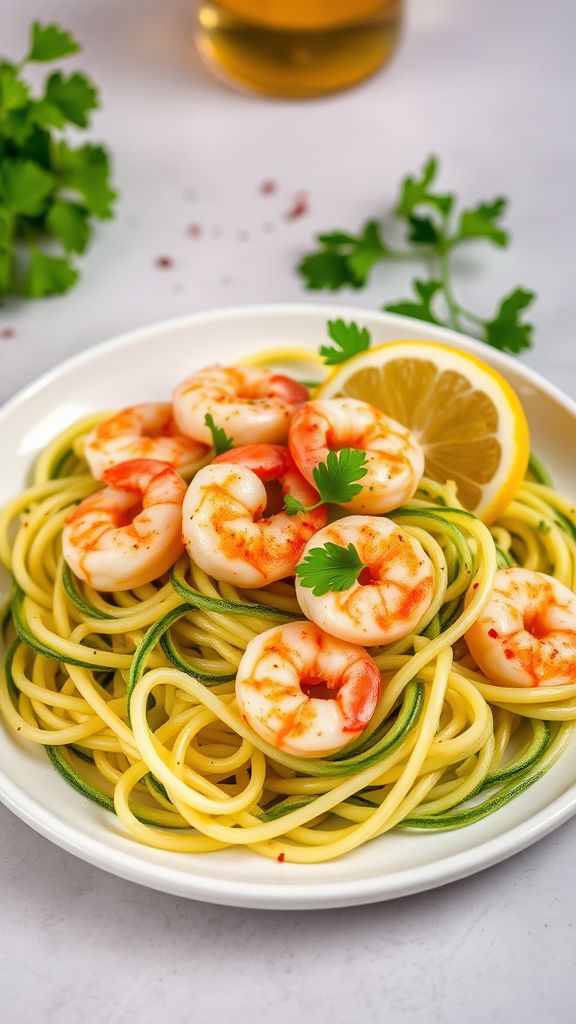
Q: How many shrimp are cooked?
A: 8